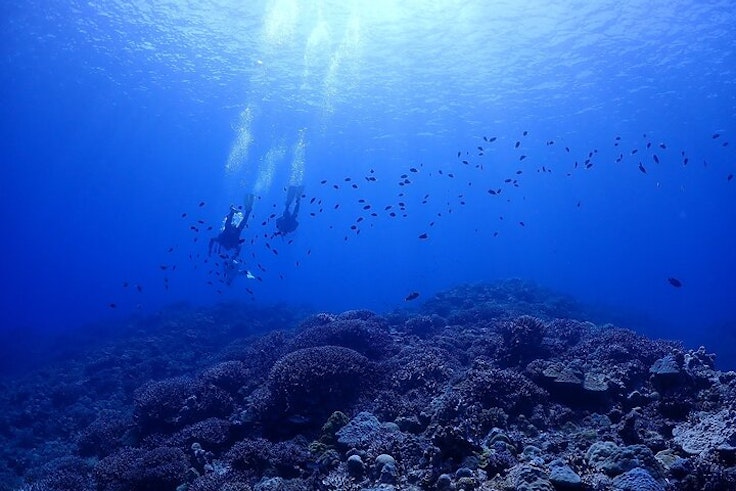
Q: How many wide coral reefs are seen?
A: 1